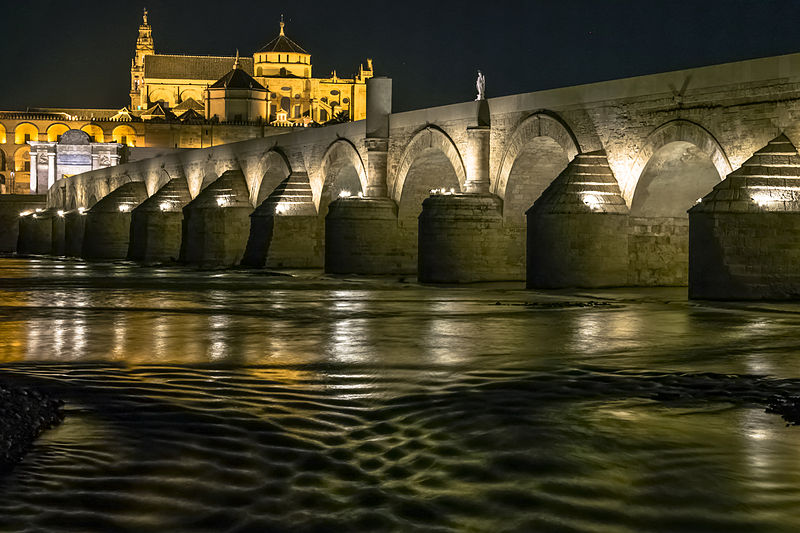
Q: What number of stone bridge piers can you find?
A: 11